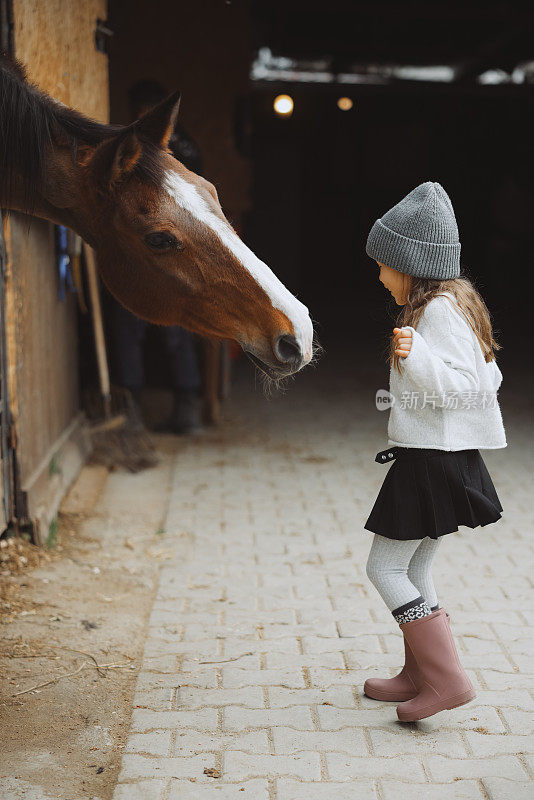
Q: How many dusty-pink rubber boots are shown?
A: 2